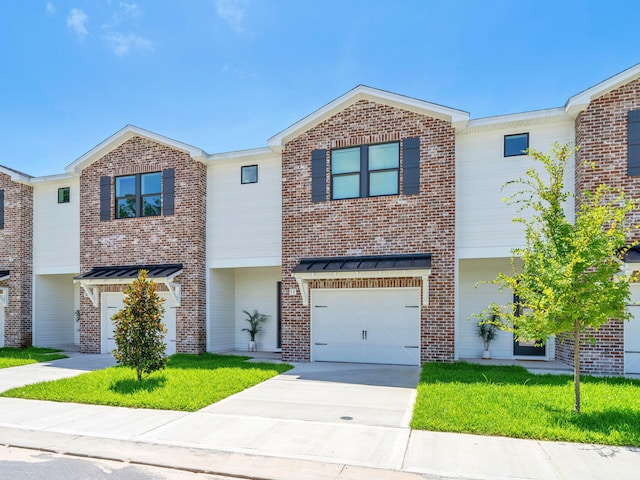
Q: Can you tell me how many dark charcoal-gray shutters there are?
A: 6